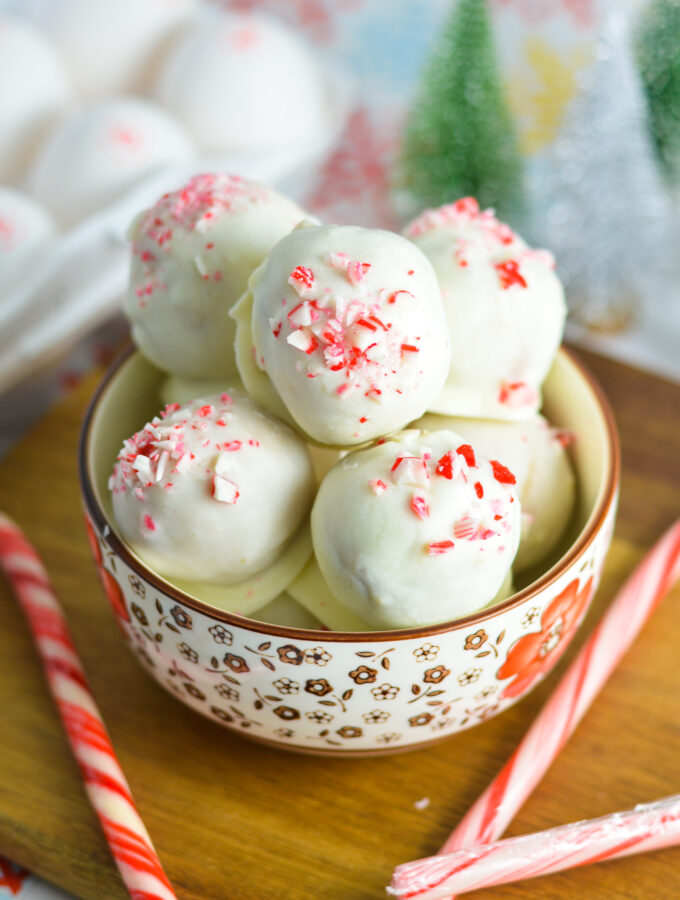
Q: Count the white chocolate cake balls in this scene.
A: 6